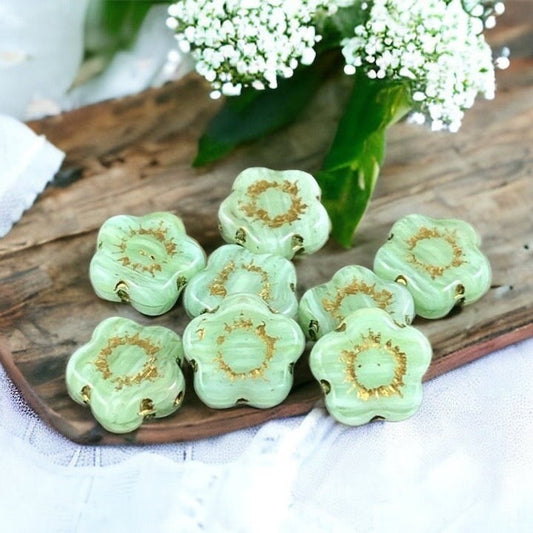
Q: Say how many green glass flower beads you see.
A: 8